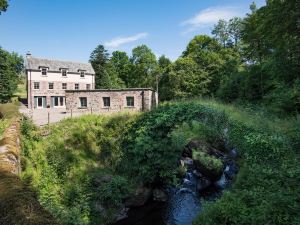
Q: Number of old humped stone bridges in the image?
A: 1